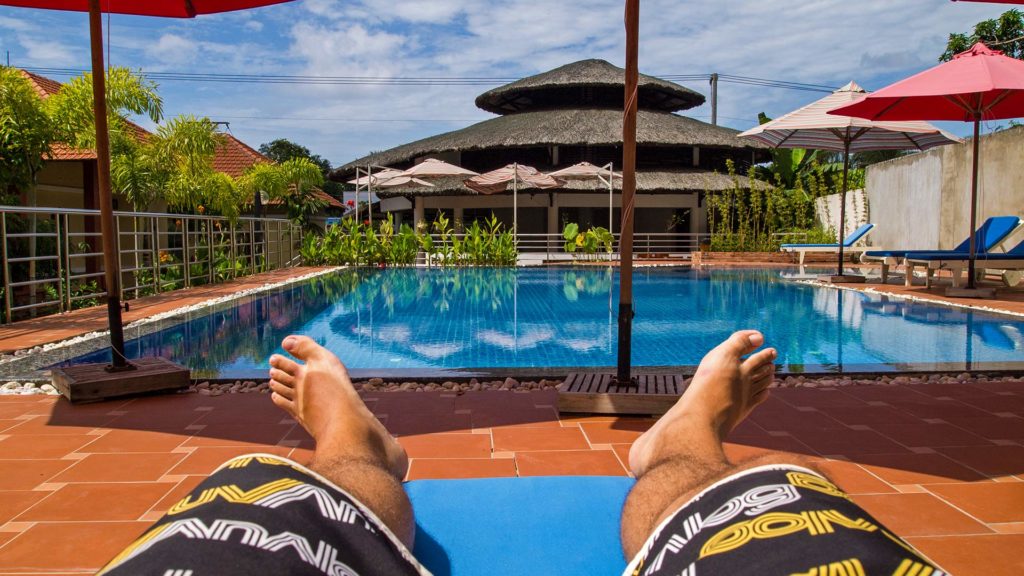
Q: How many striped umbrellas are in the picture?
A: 1